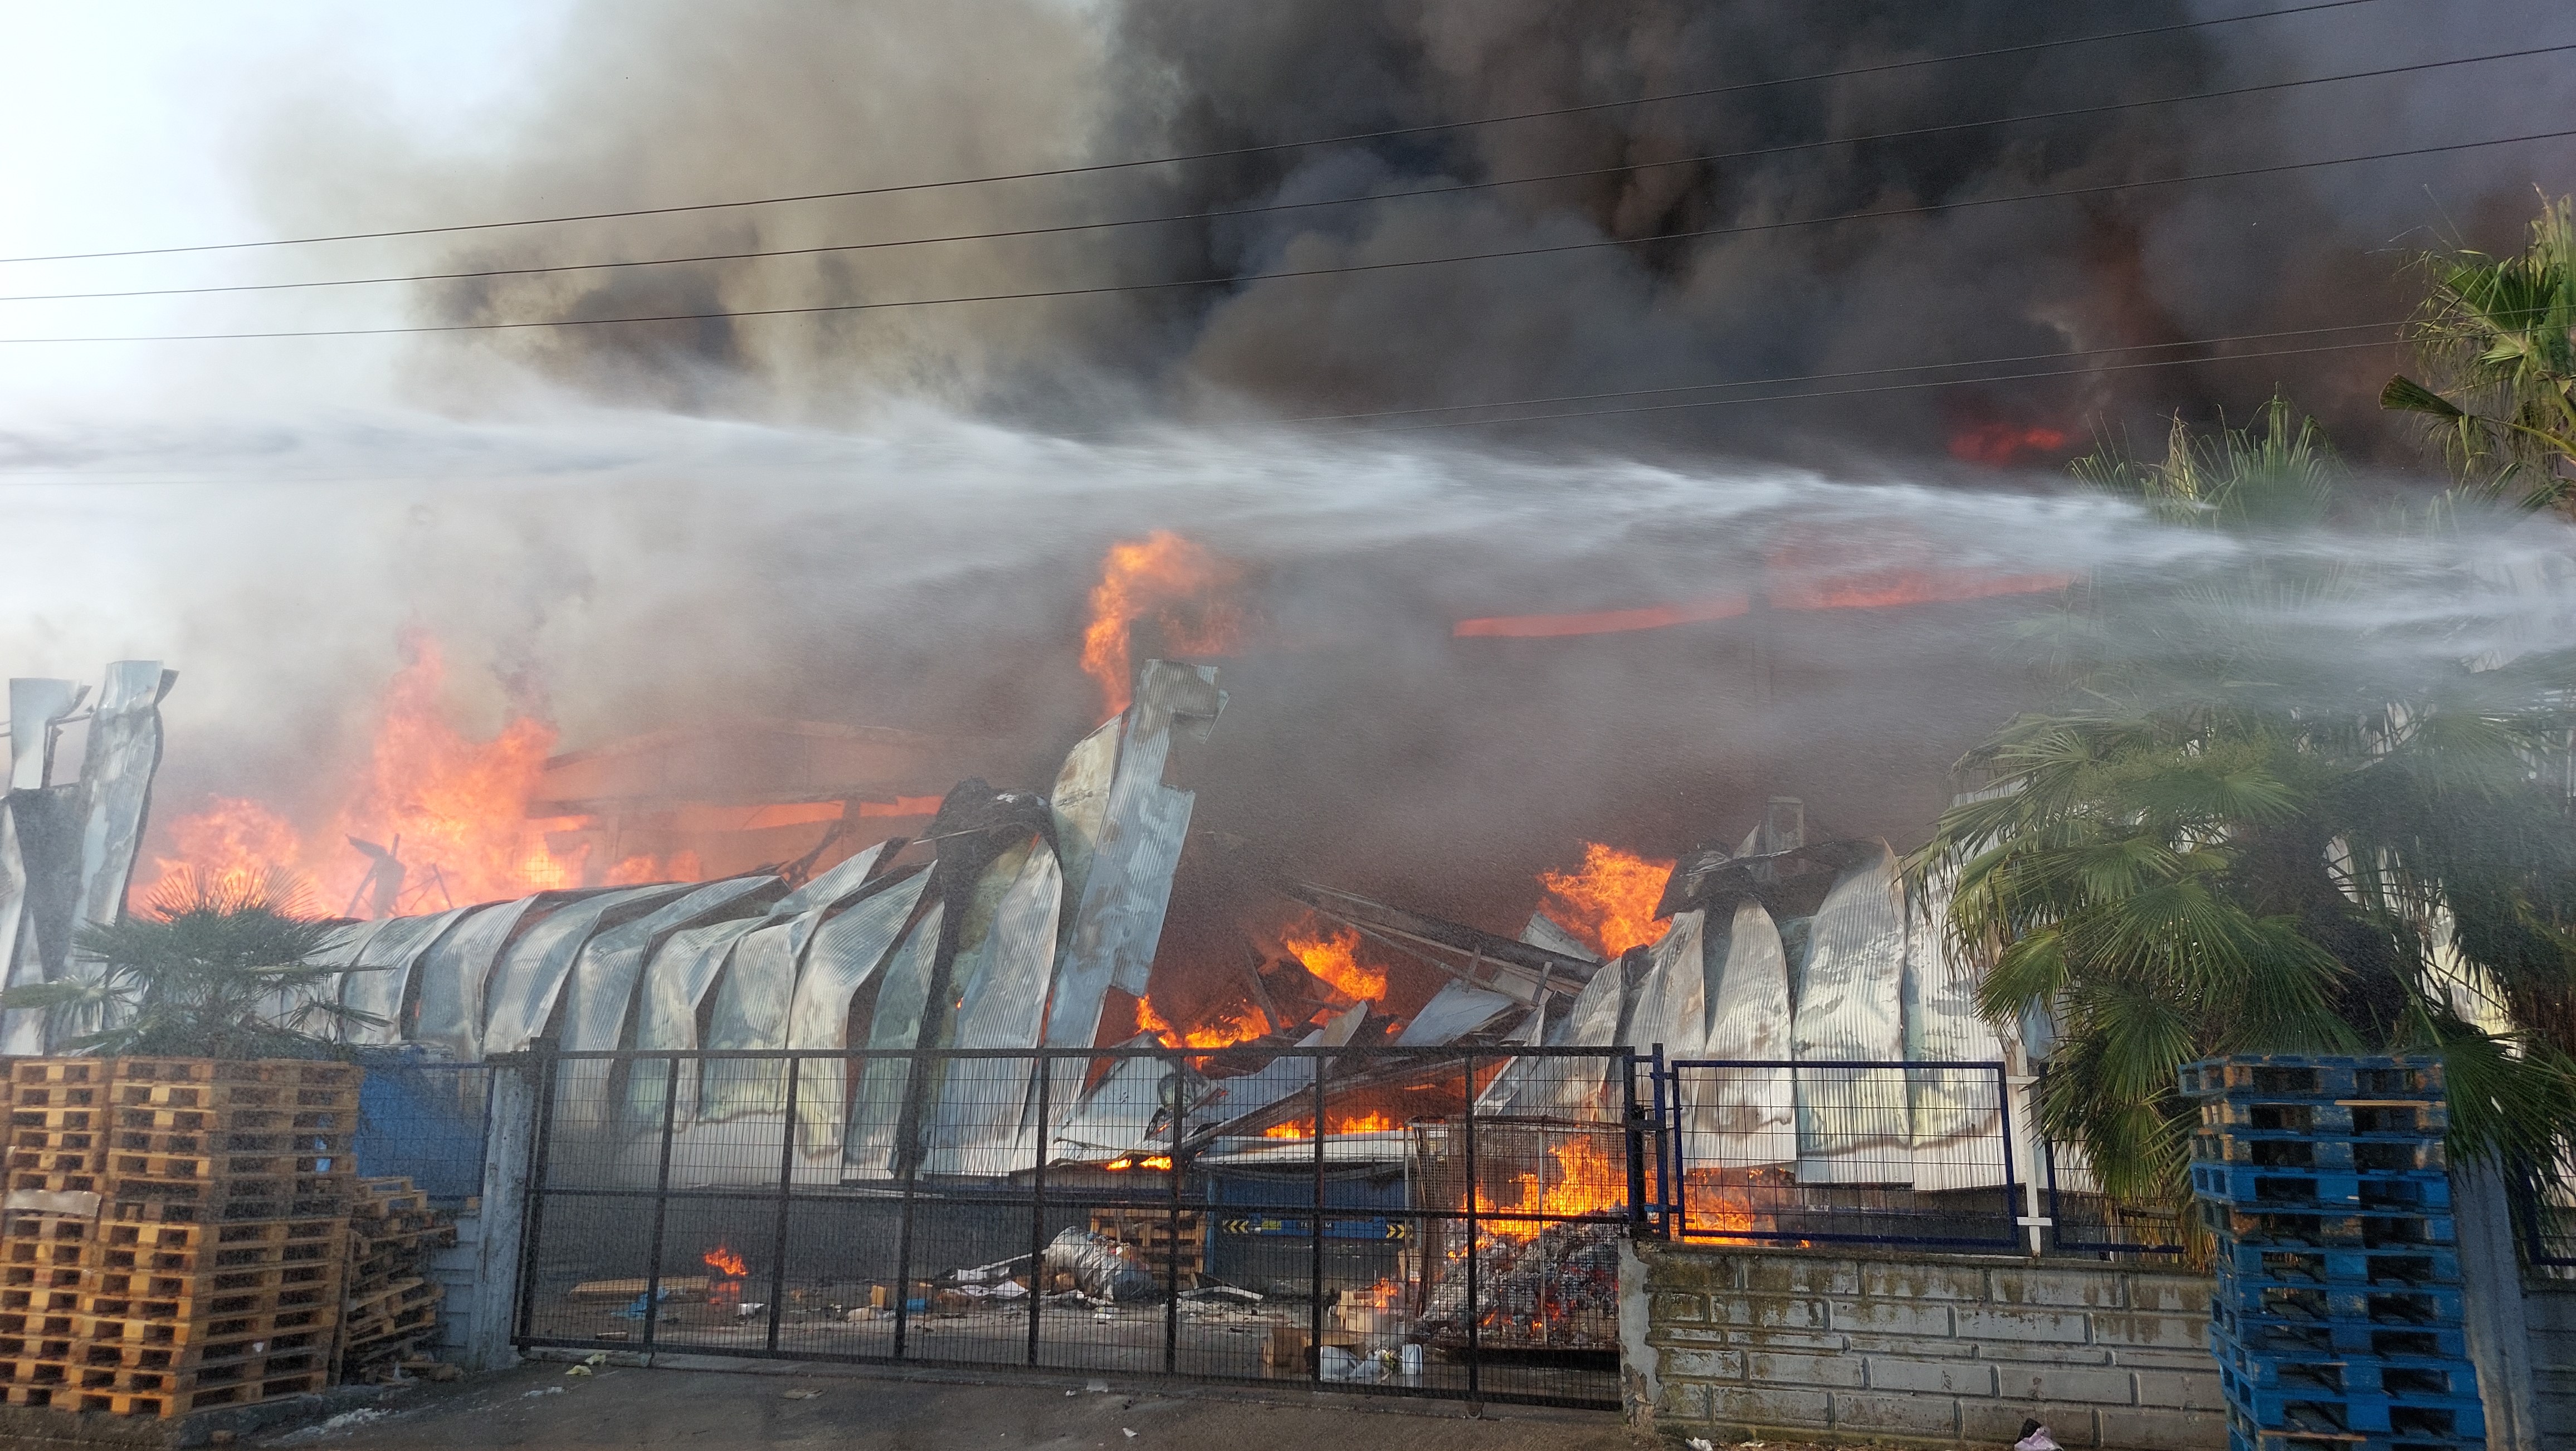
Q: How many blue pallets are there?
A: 11